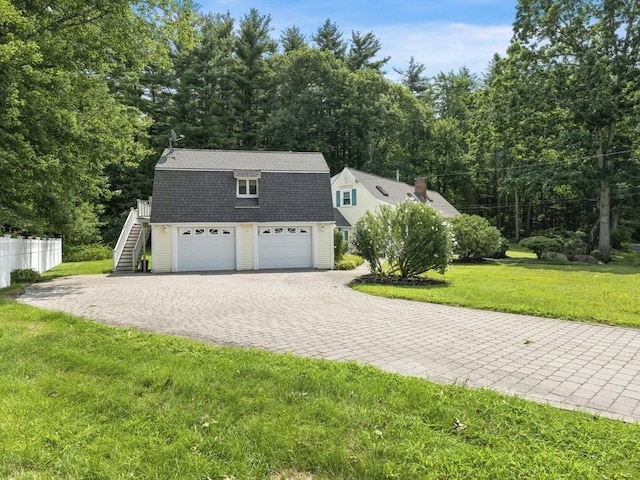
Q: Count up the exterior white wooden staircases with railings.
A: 1